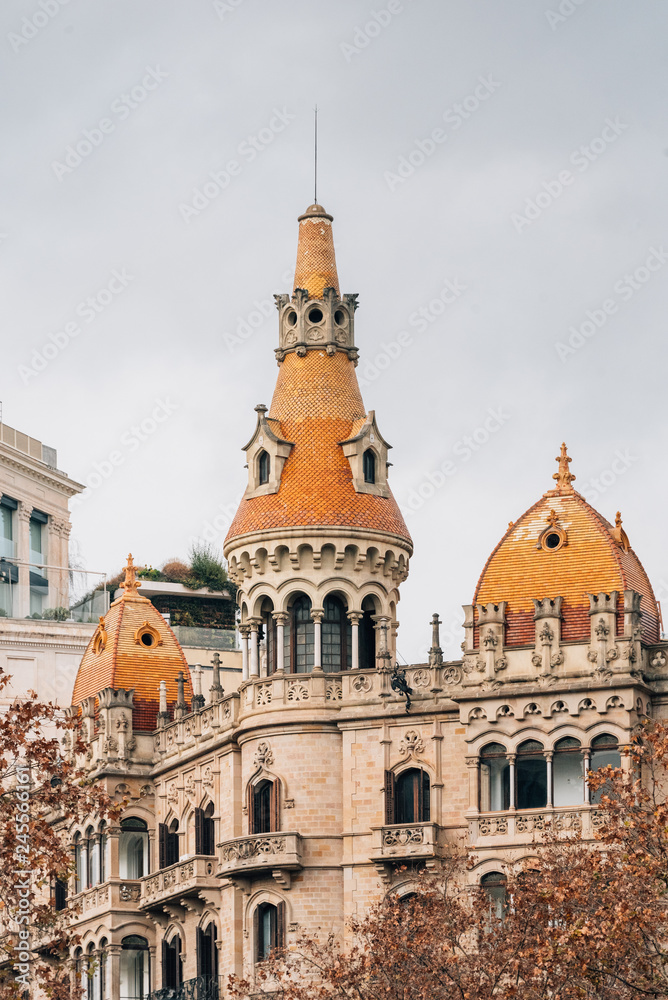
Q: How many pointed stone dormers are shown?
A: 2